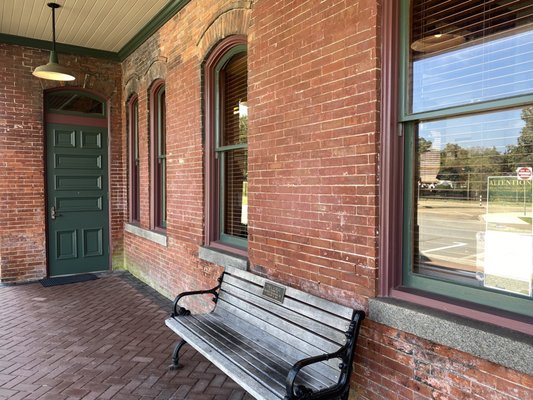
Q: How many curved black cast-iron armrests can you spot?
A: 2